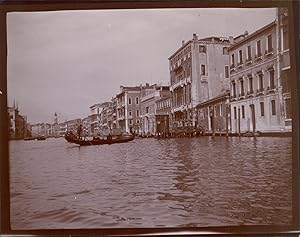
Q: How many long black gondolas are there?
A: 1